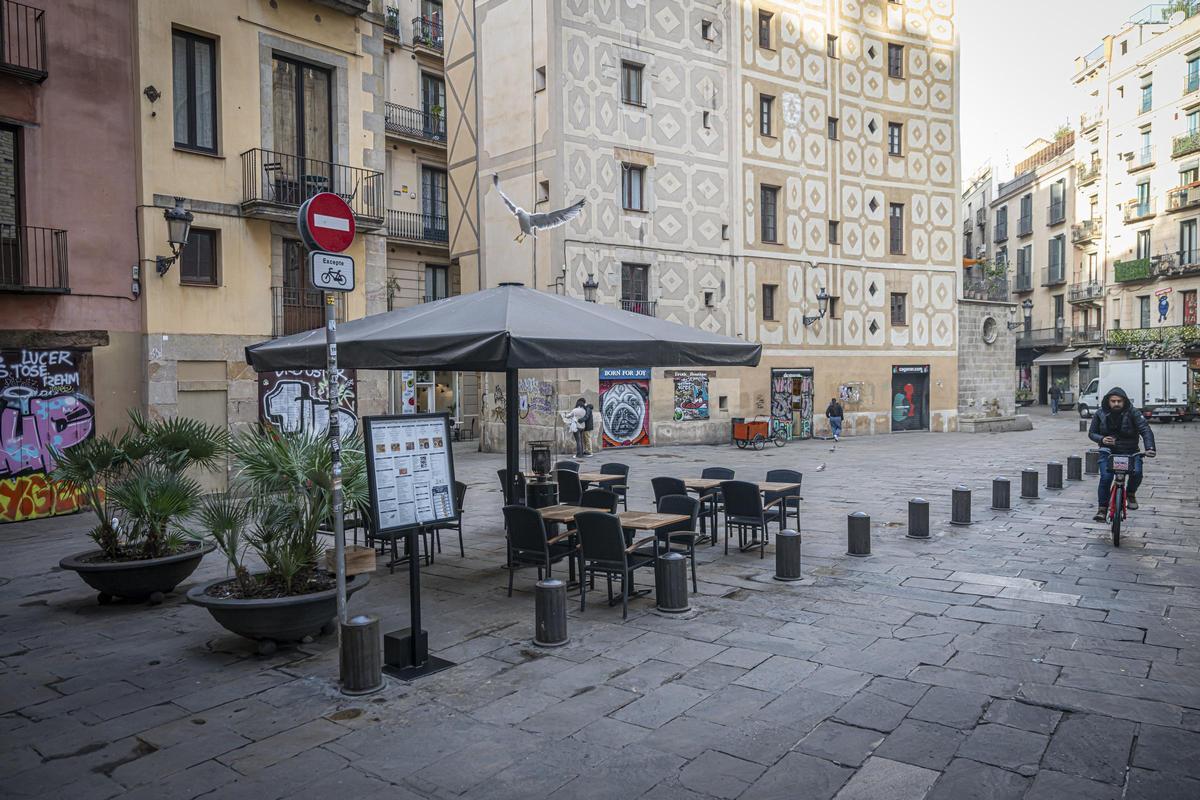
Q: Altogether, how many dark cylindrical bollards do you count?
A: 13